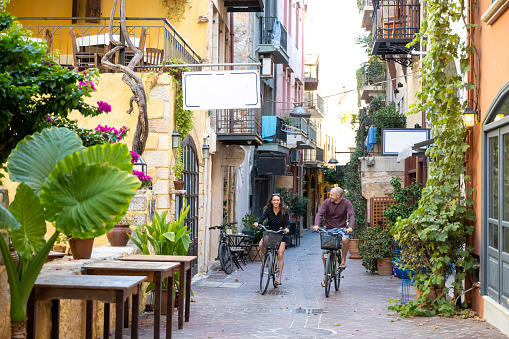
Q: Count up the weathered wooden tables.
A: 3